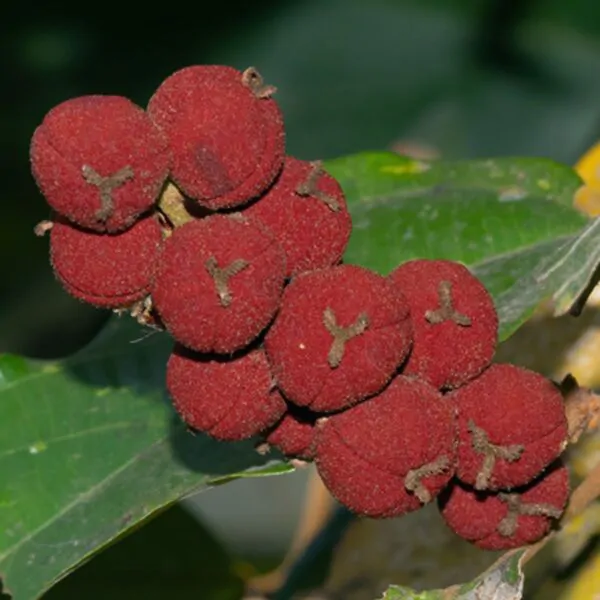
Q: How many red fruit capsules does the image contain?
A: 12